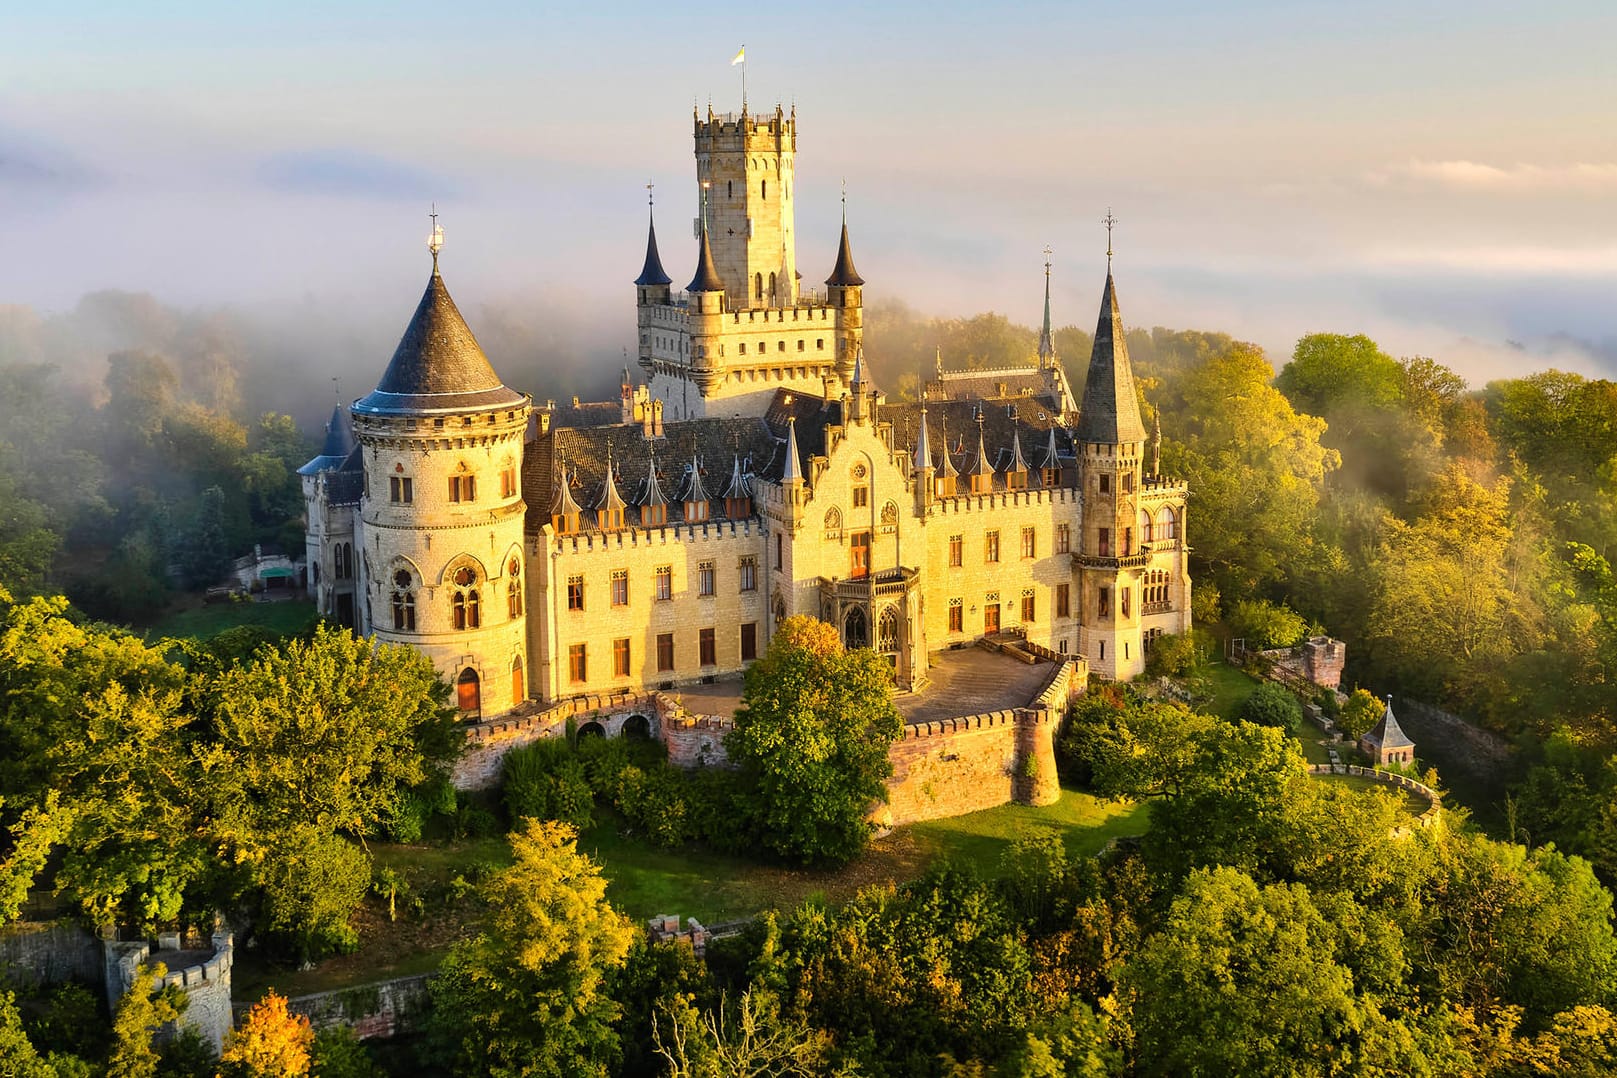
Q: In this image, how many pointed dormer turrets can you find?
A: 9